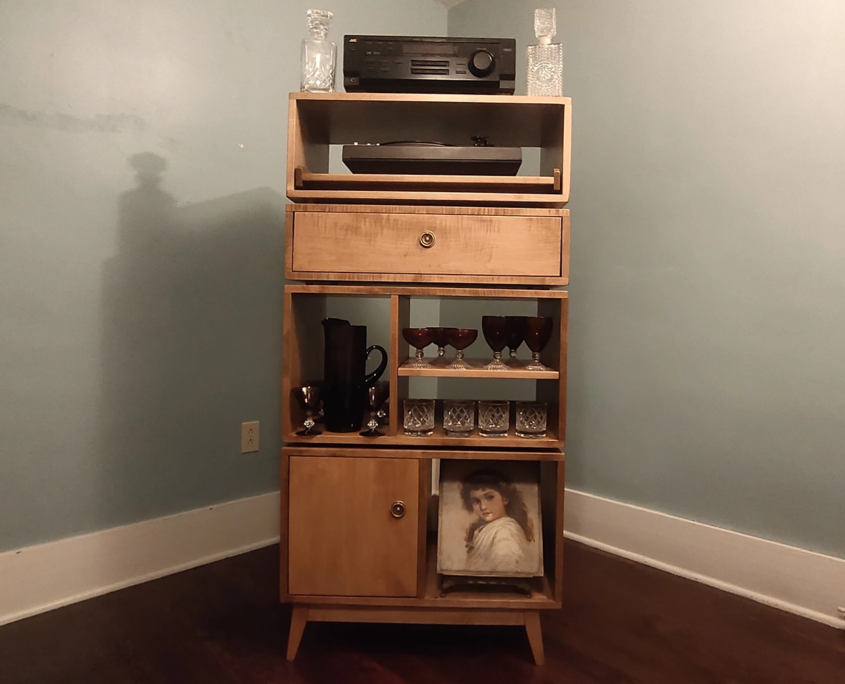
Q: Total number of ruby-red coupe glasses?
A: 3